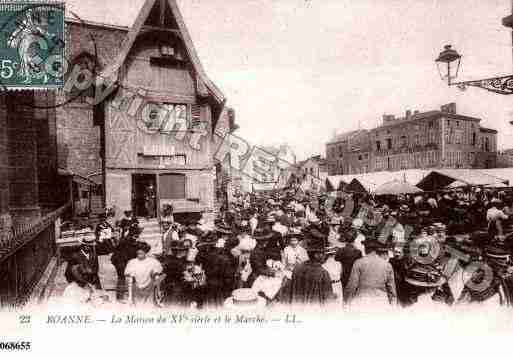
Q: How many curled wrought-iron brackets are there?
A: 1